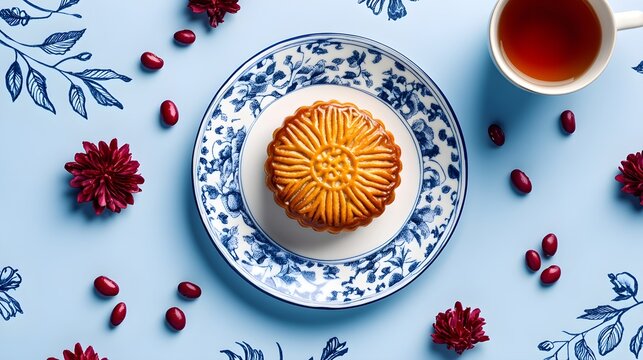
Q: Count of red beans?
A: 13